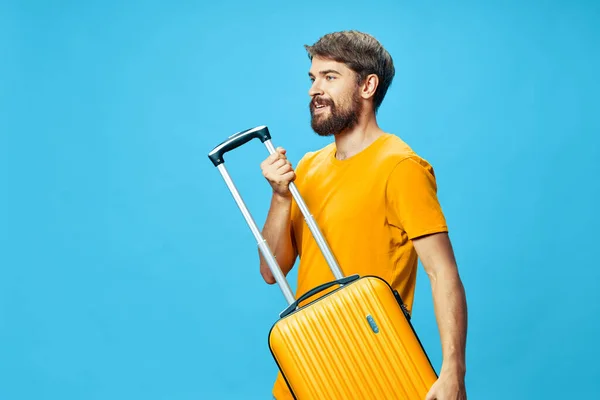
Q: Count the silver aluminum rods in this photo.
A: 2